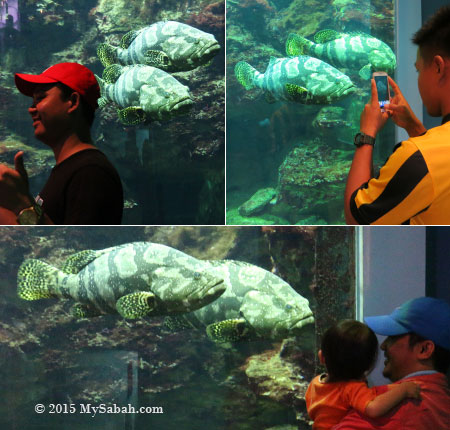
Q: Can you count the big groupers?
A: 6